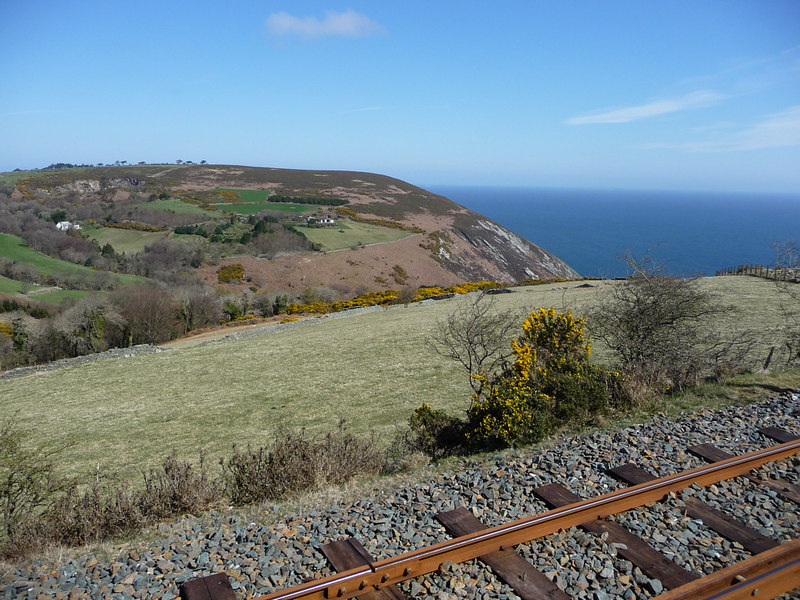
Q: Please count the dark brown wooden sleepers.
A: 7